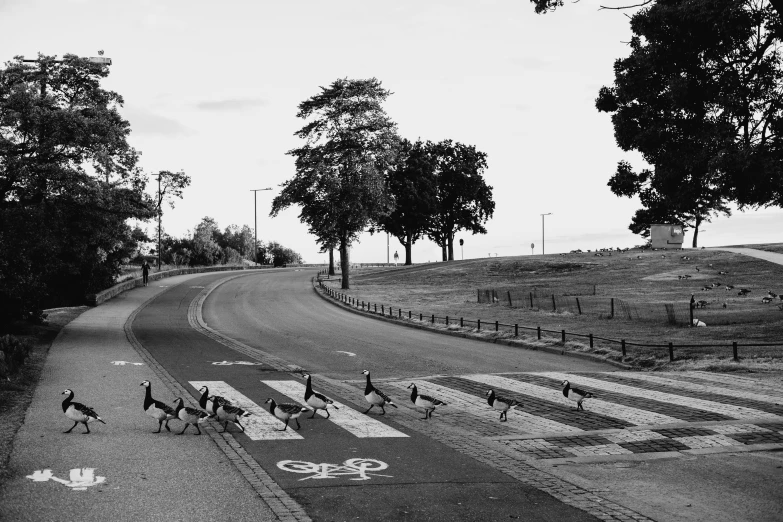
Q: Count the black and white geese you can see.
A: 11